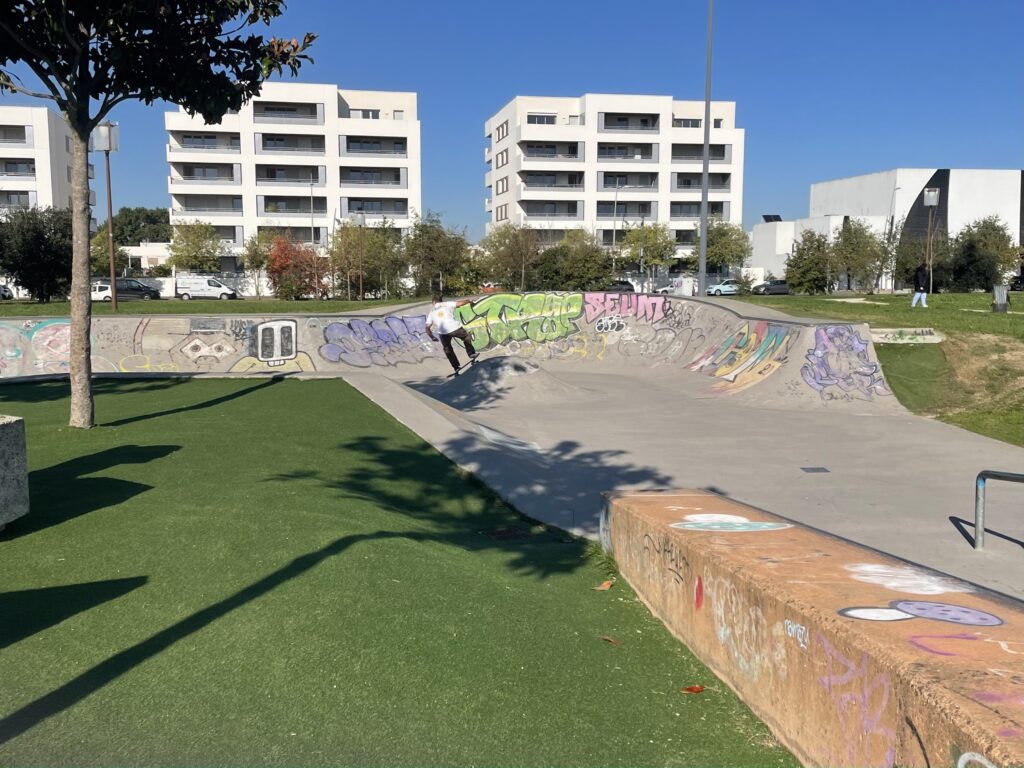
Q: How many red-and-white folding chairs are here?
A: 0